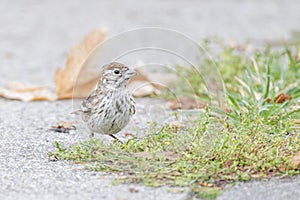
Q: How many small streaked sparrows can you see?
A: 1